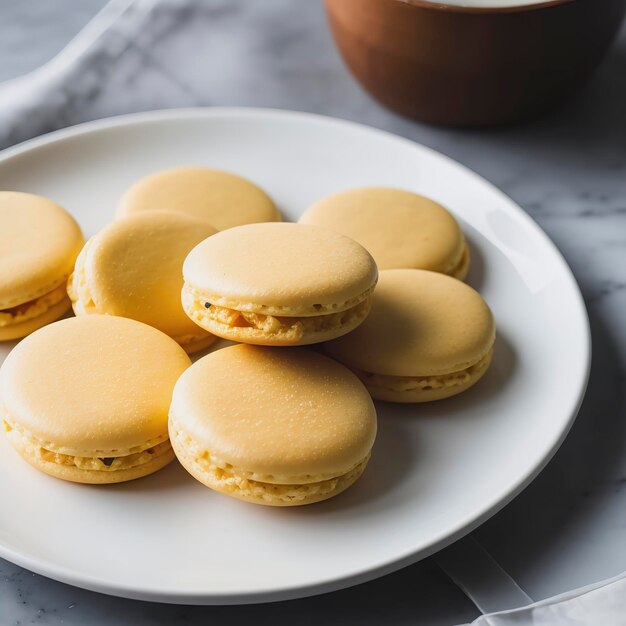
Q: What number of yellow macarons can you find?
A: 8